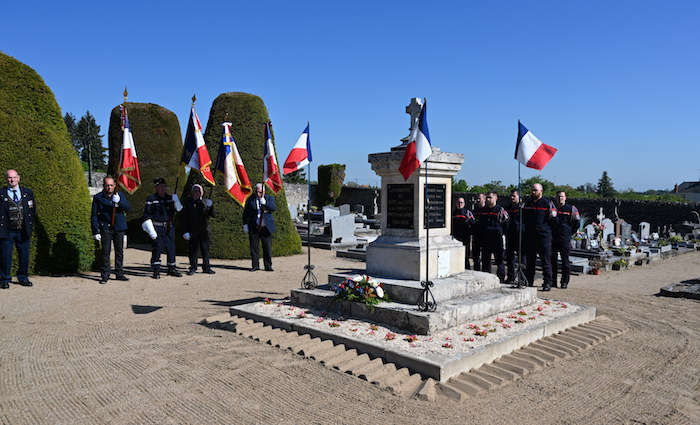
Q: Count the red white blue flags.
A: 7